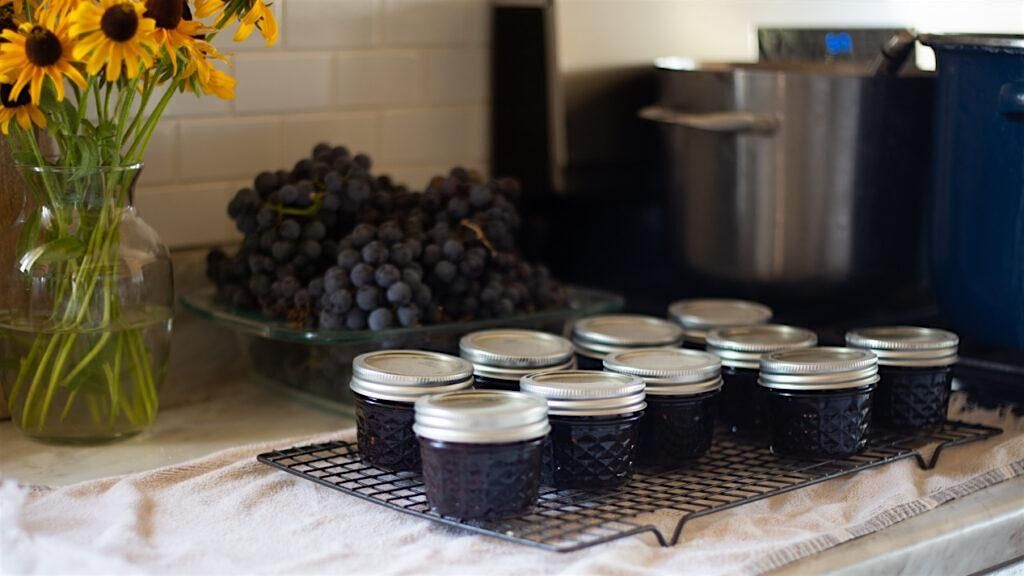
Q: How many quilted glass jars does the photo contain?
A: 10